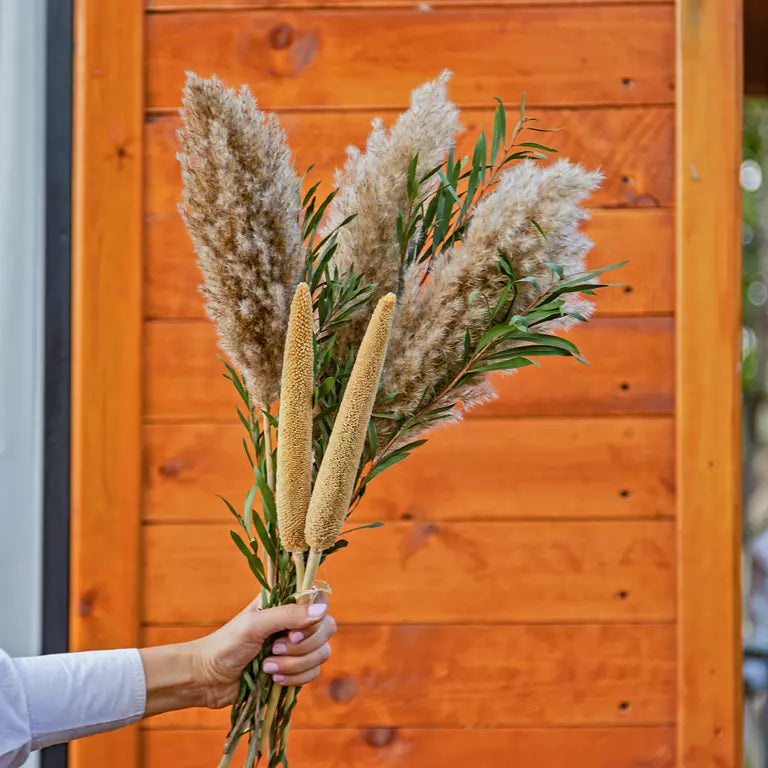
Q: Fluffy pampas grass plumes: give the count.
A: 3